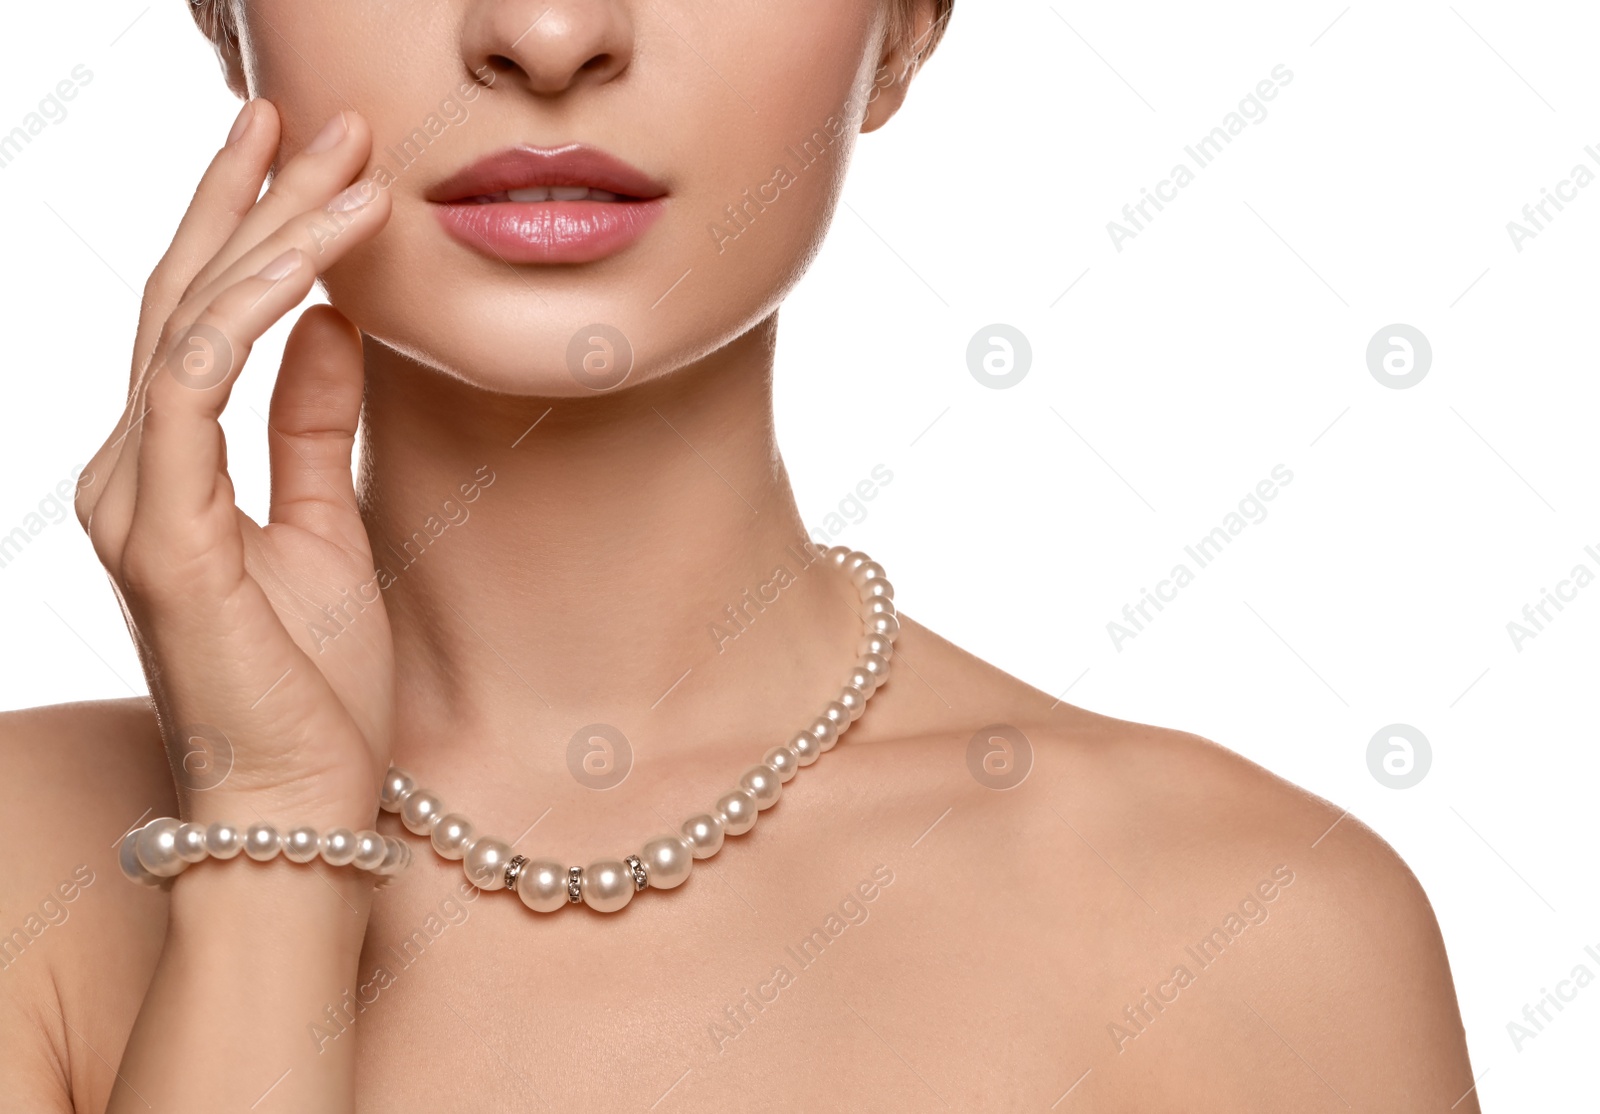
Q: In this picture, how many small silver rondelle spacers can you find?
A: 3